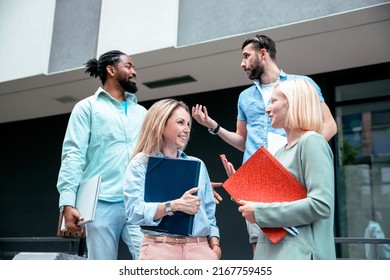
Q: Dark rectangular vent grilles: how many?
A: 2